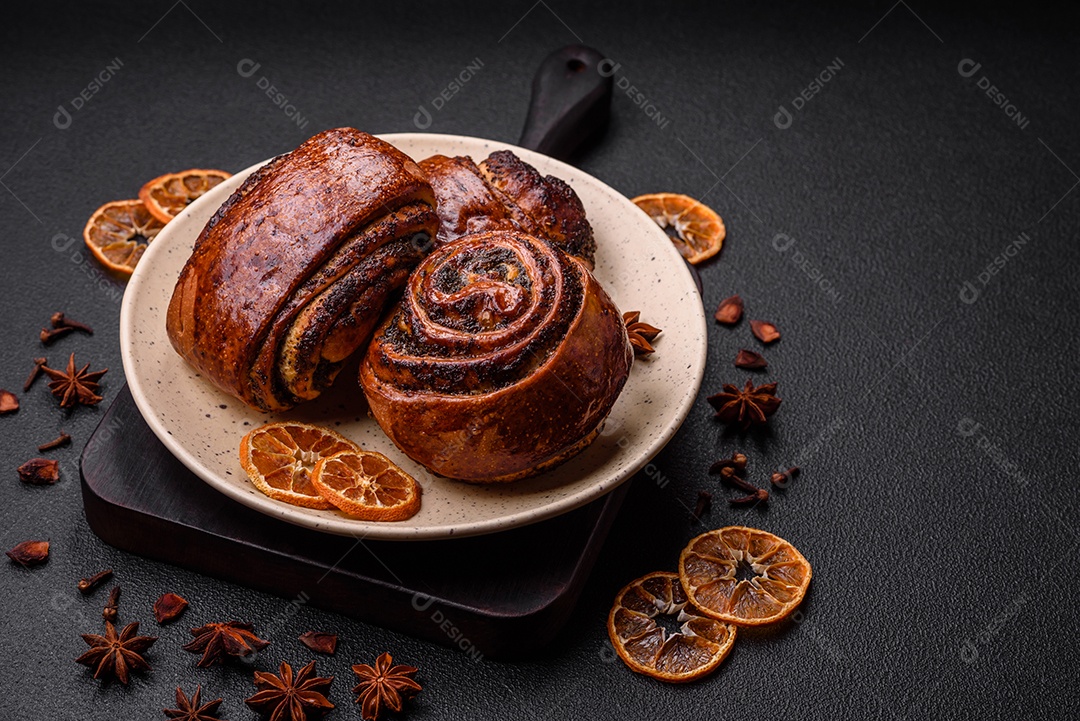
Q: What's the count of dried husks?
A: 8